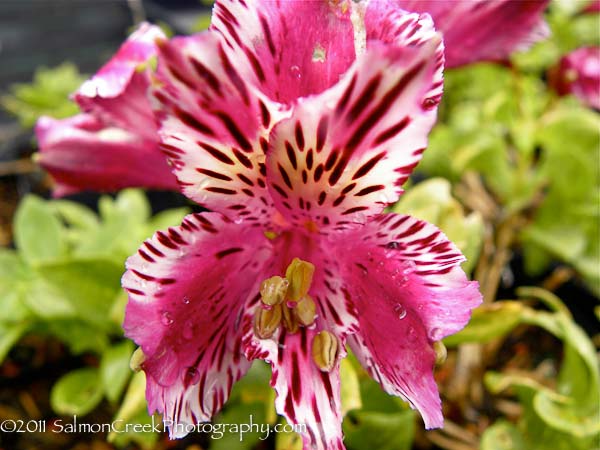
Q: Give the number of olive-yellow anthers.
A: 6